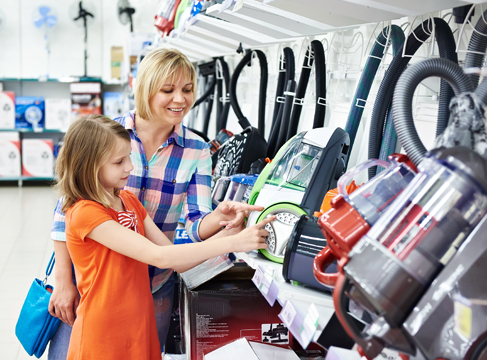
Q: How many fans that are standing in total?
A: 3